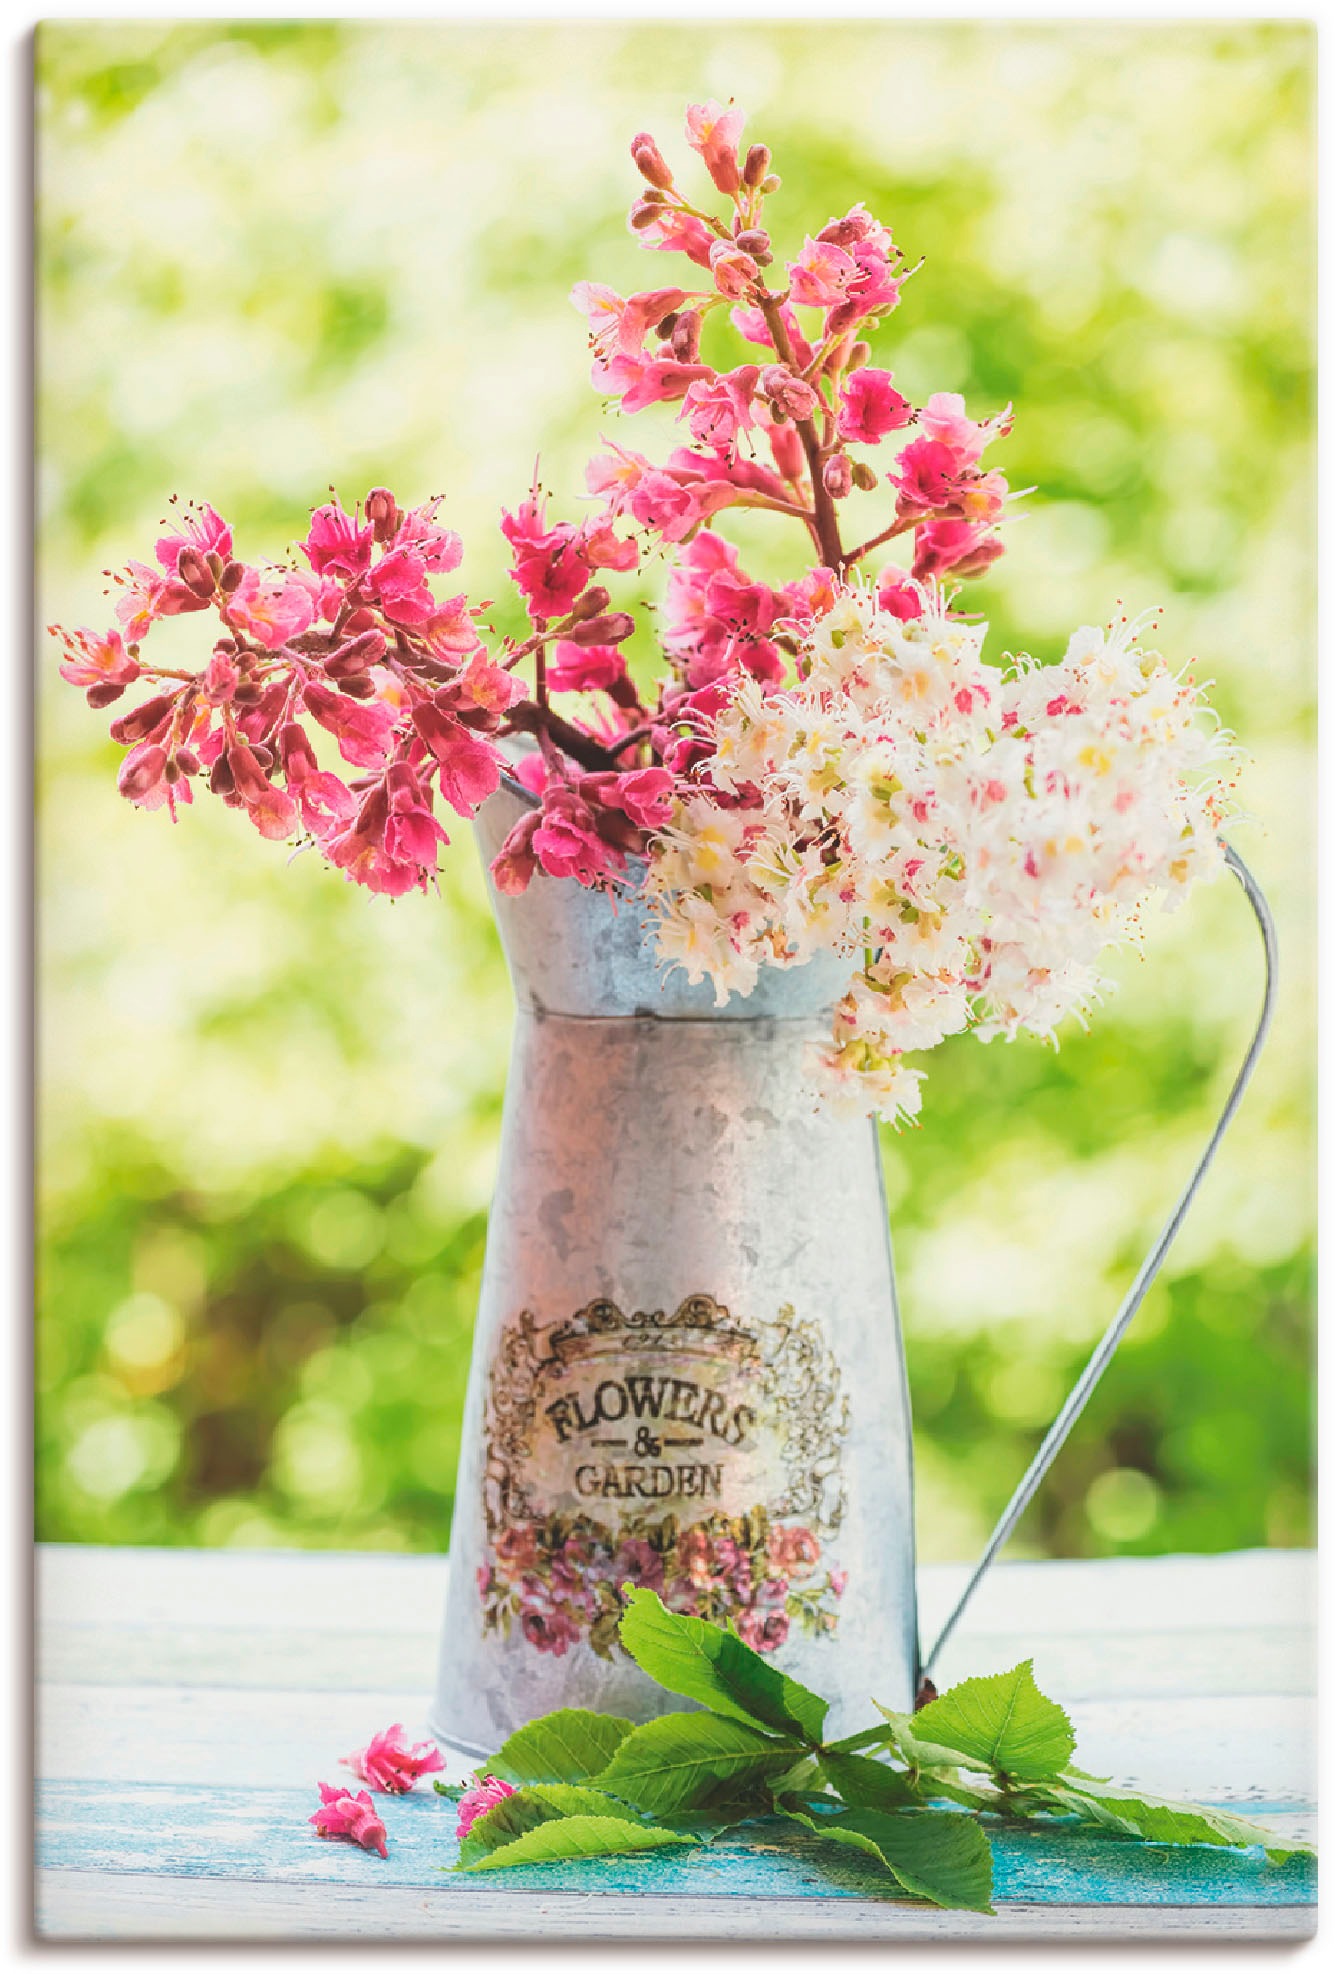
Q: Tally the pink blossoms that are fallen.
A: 3